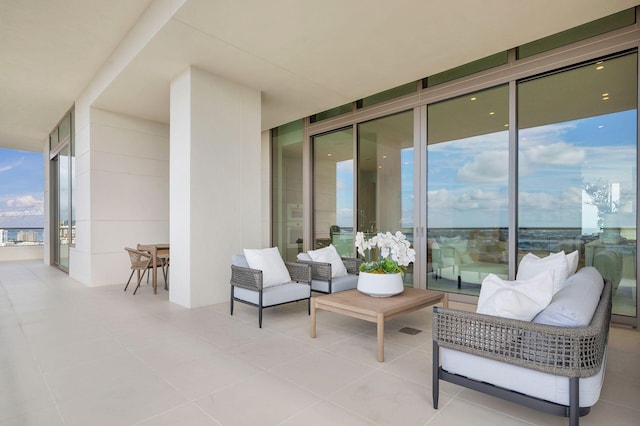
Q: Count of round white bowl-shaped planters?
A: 1